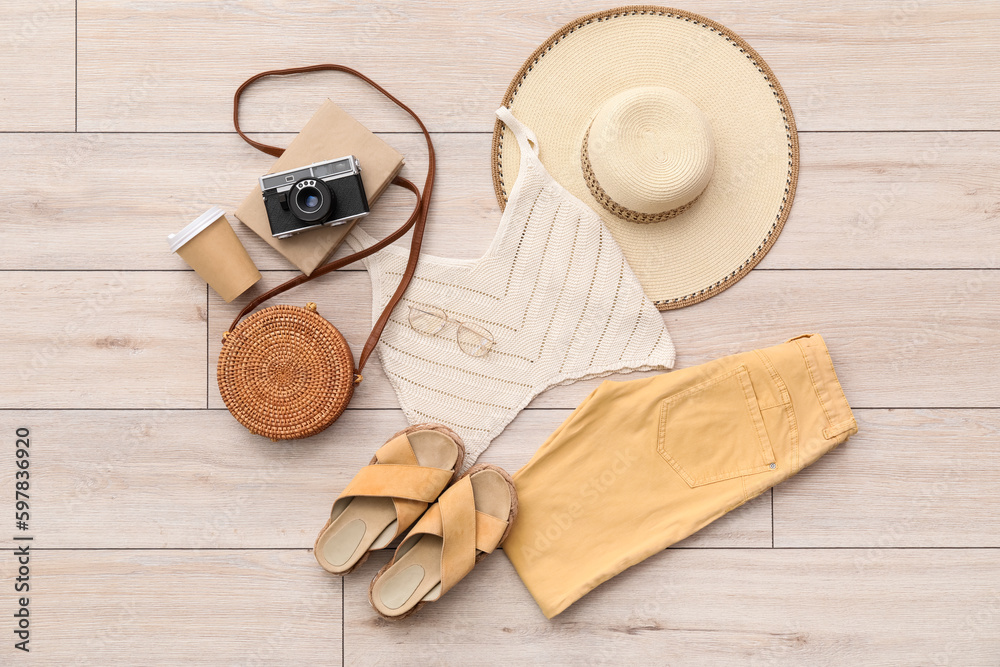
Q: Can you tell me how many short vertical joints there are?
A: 4